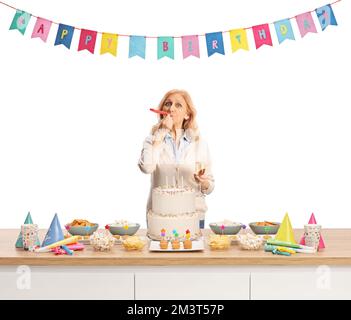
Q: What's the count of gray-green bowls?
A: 4